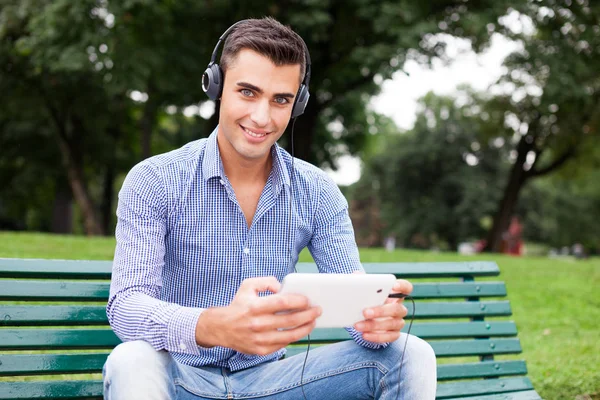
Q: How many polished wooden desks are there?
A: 0